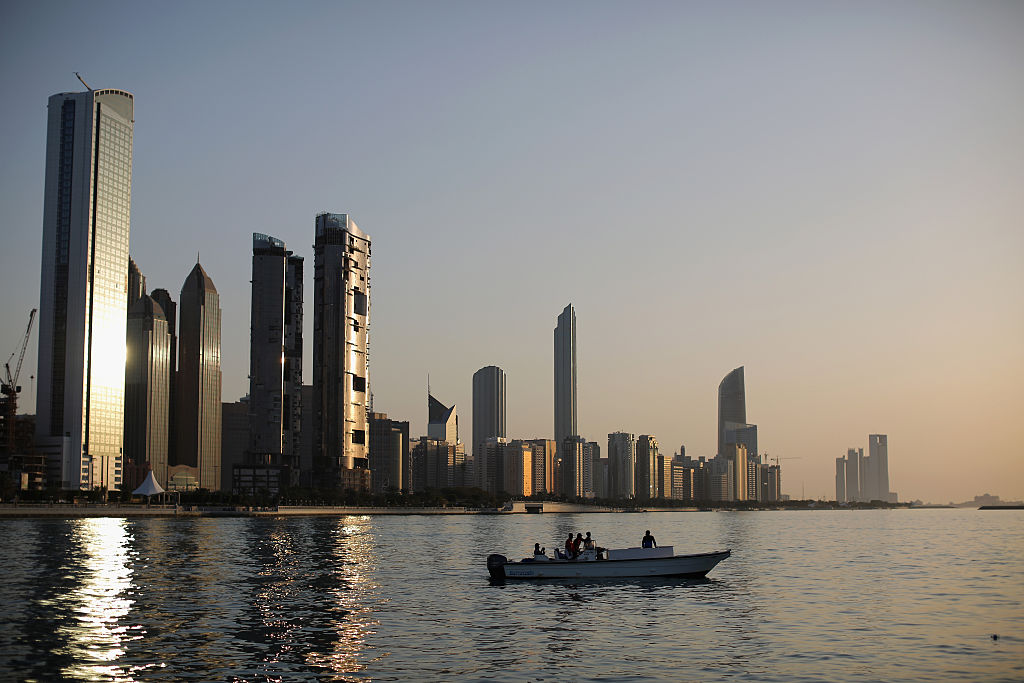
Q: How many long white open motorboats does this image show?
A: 1